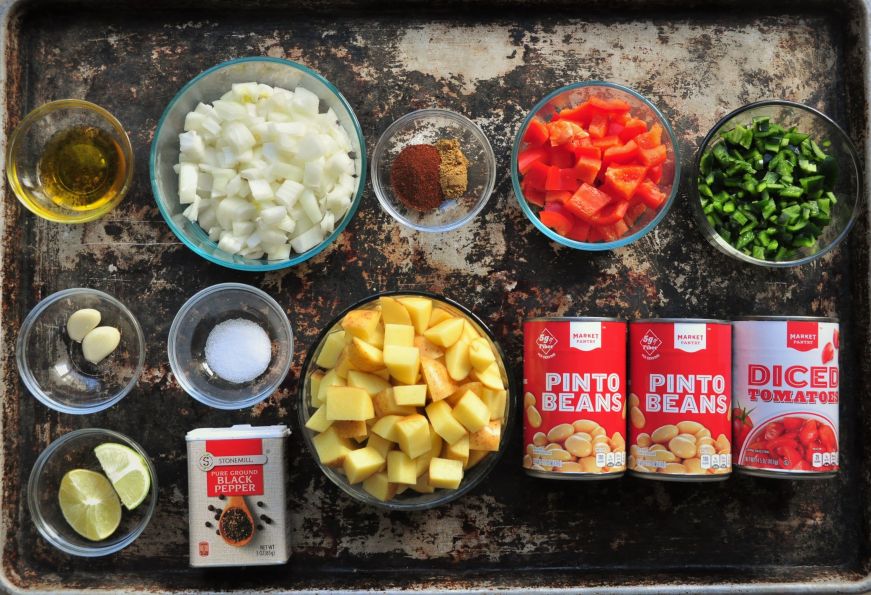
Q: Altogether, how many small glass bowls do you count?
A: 5